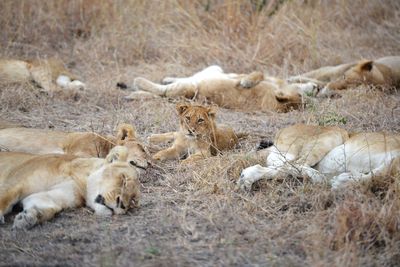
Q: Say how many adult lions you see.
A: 6